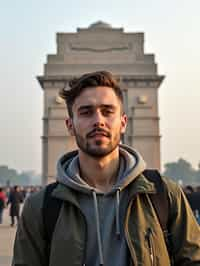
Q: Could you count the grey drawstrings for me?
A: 2